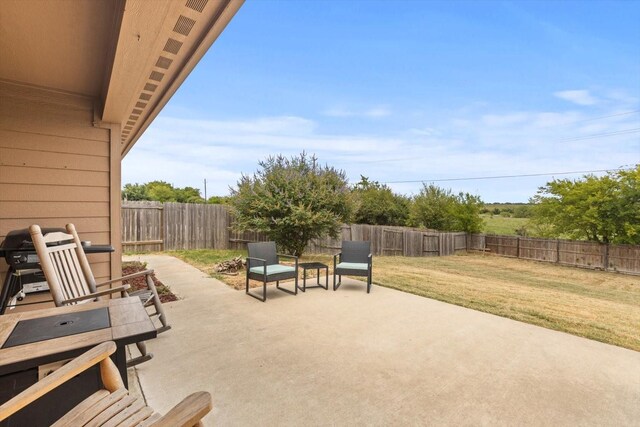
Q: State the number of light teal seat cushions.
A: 2